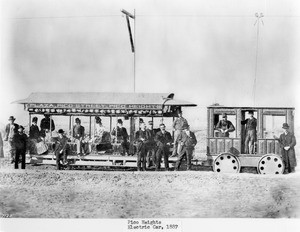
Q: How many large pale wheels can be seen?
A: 2